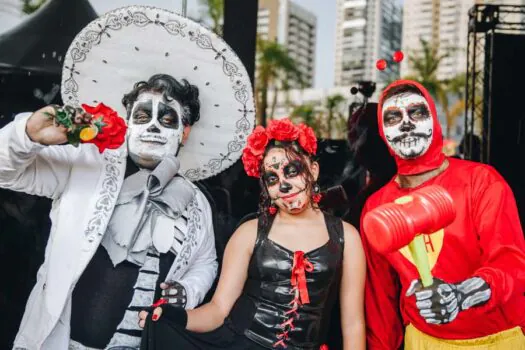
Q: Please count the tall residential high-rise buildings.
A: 3